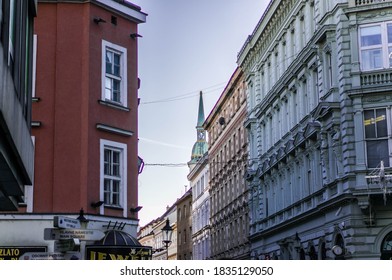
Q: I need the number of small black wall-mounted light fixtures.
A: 4